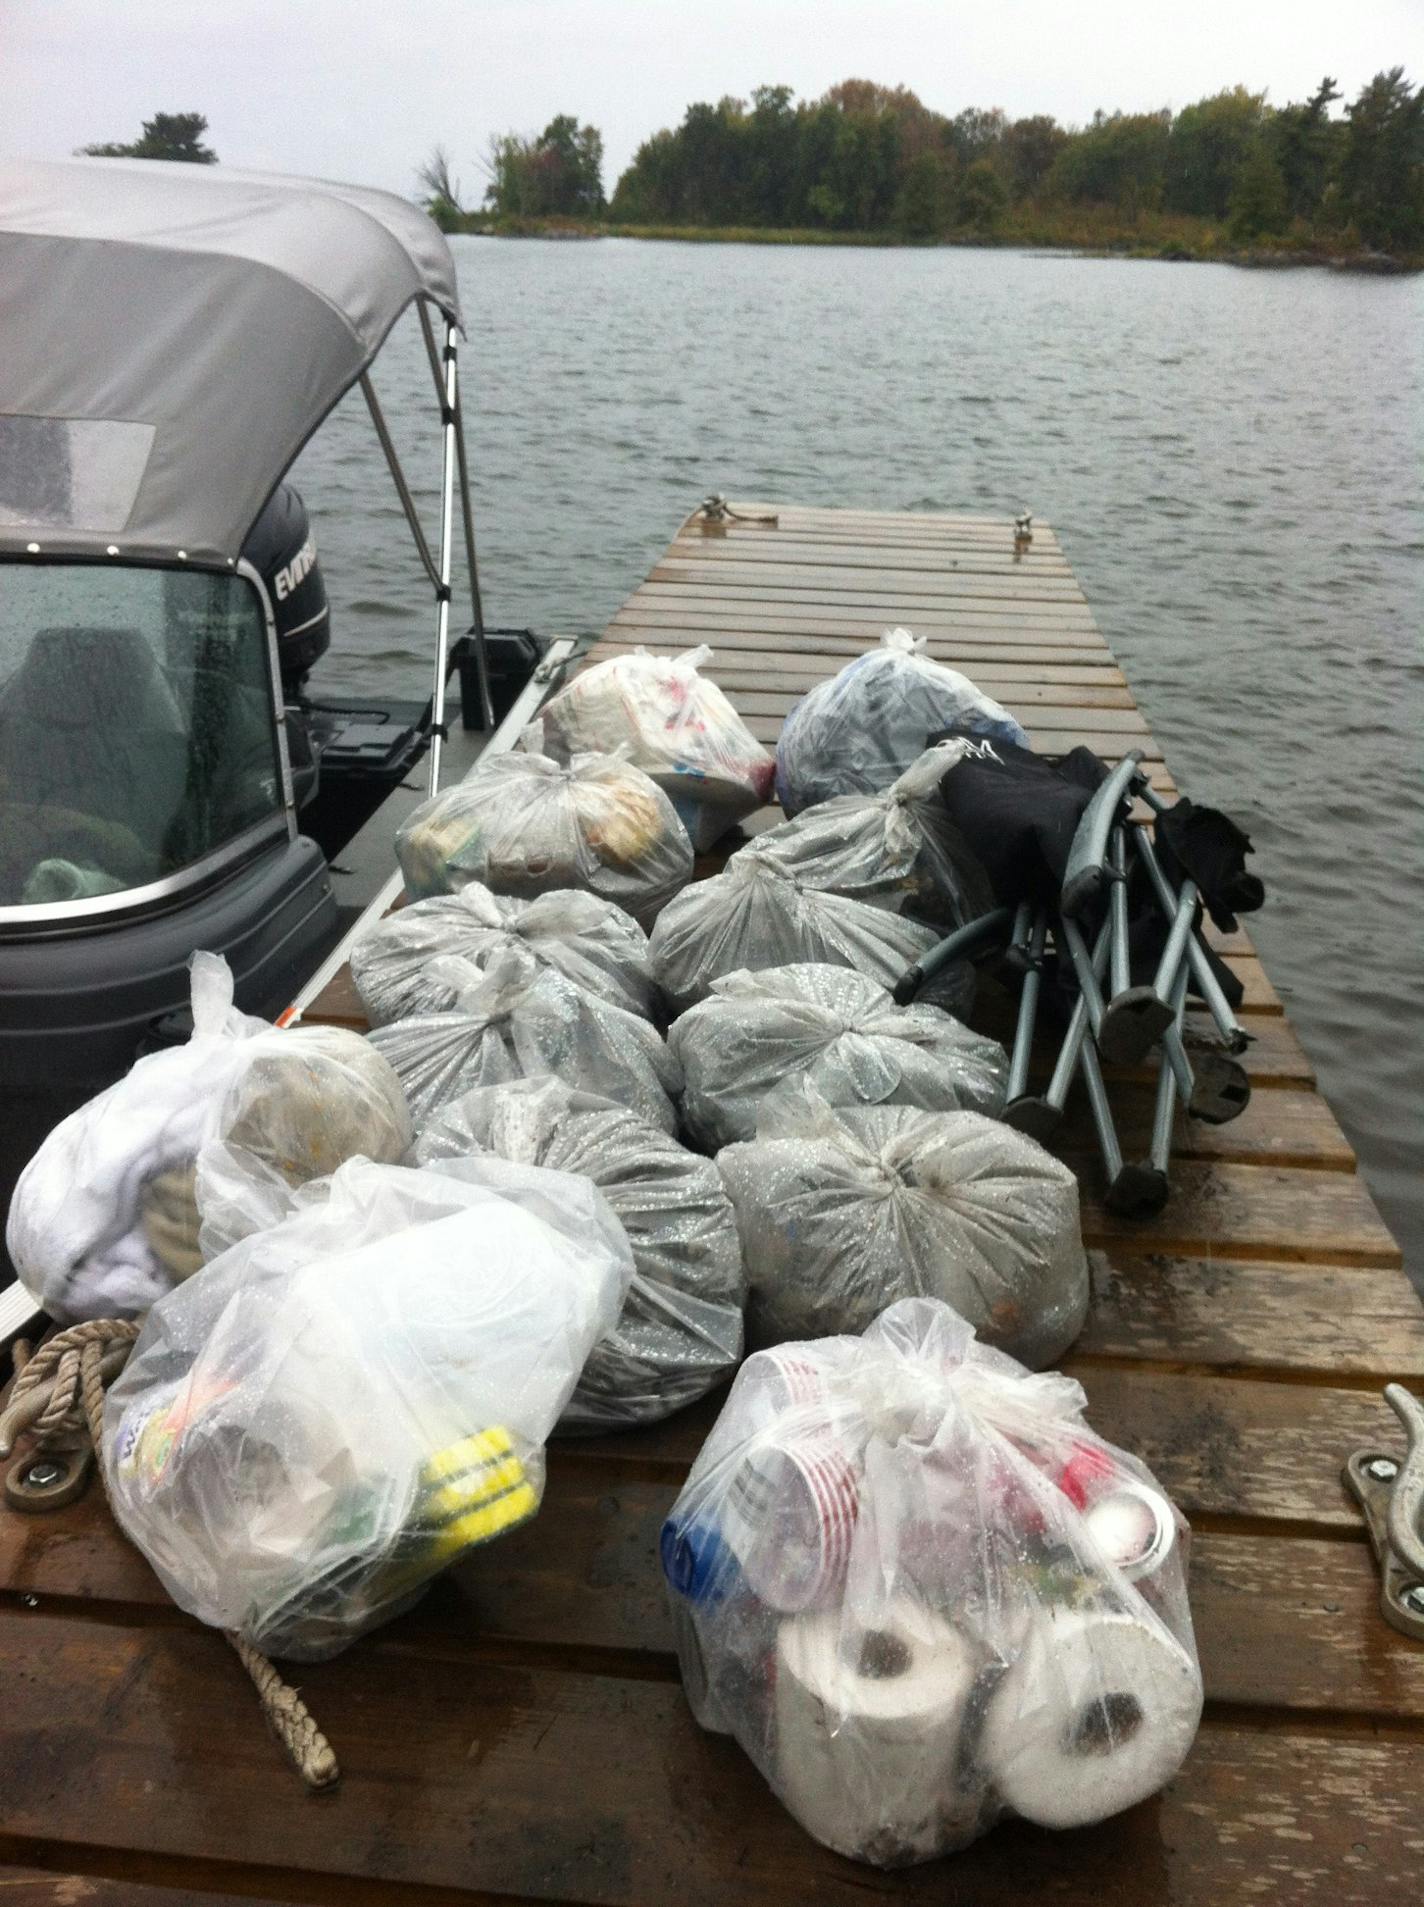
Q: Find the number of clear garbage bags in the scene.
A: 13